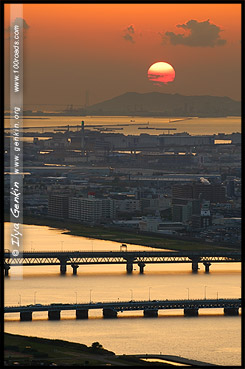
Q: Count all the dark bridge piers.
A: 14